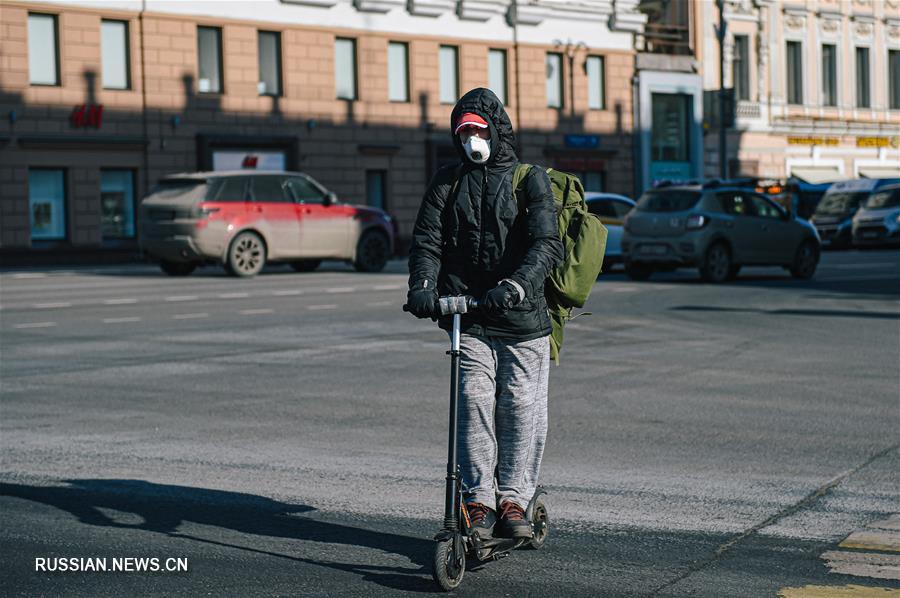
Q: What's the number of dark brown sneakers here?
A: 2